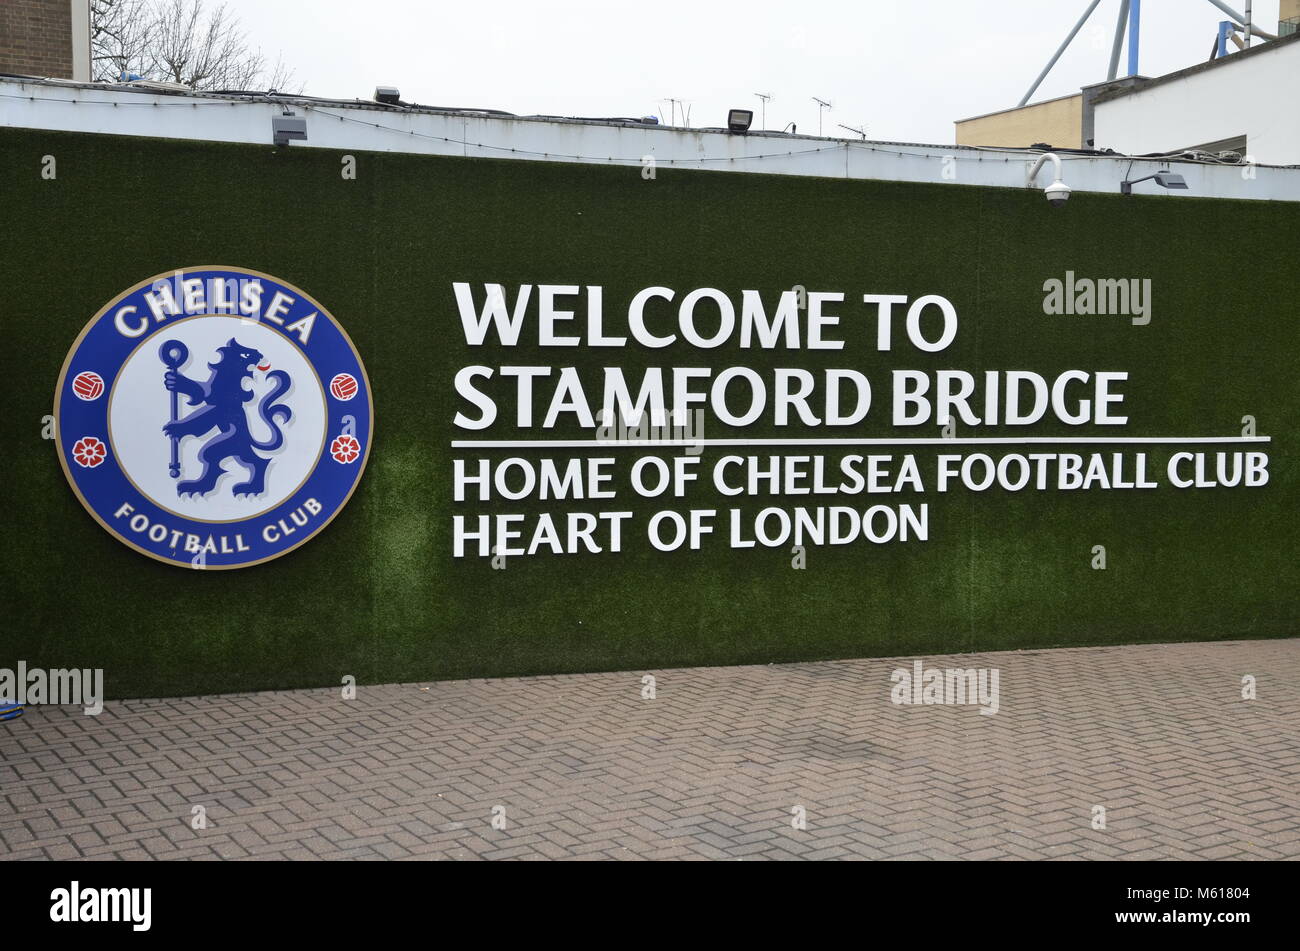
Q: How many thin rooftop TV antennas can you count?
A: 4